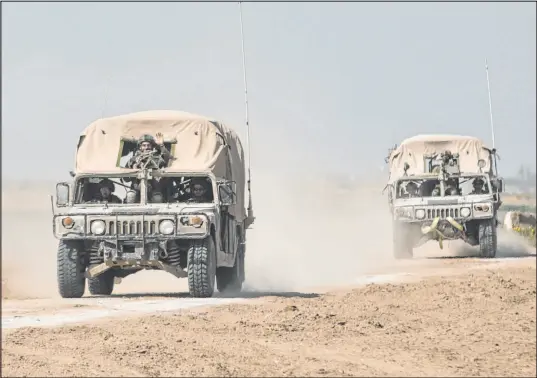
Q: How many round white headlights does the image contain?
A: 4